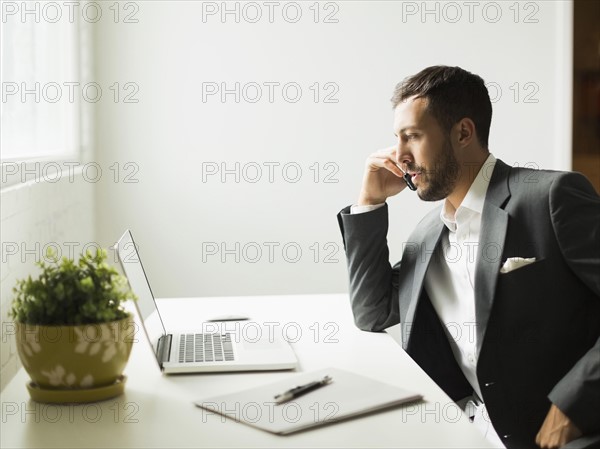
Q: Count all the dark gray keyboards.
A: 1